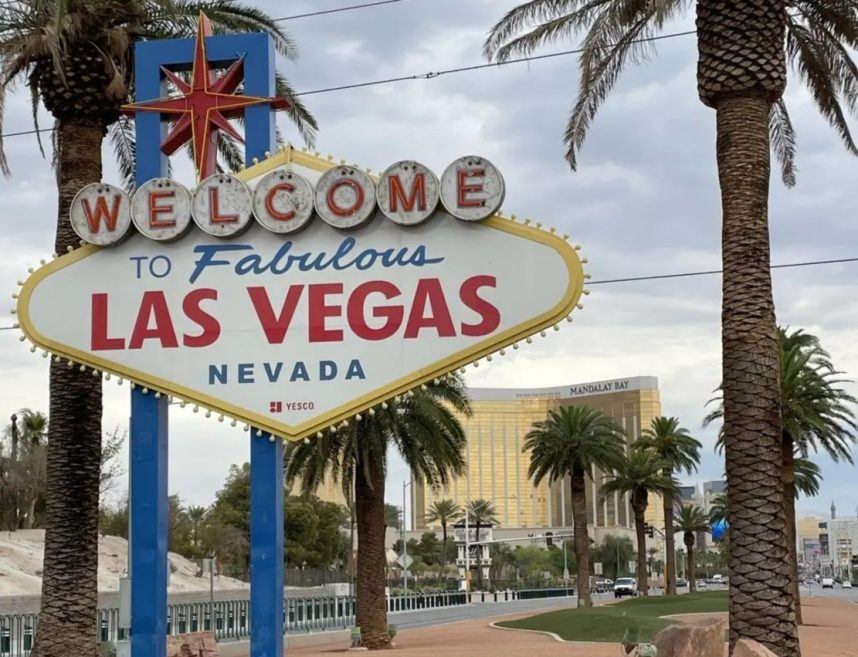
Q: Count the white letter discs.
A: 7